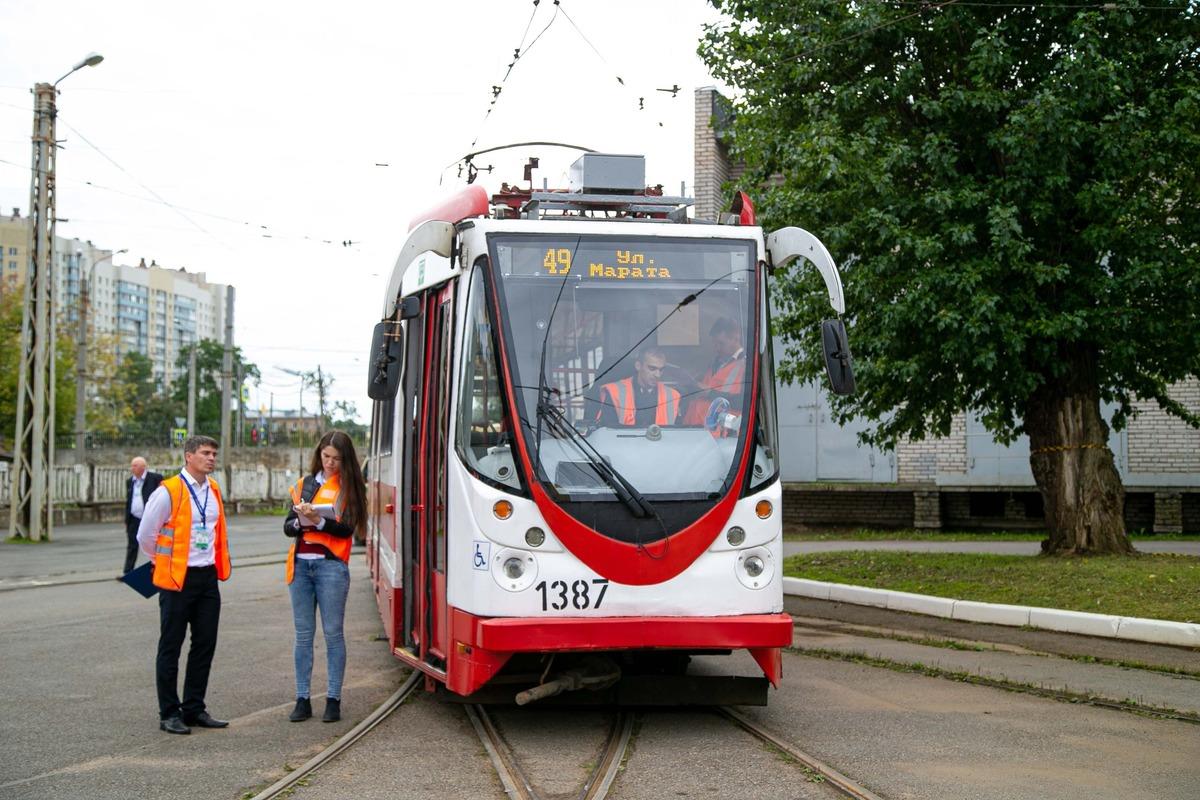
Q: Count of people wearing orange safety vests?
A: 4